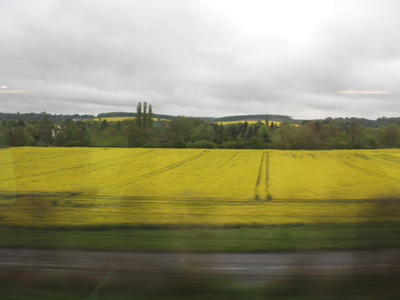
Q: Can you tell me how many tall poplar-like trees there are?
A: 3